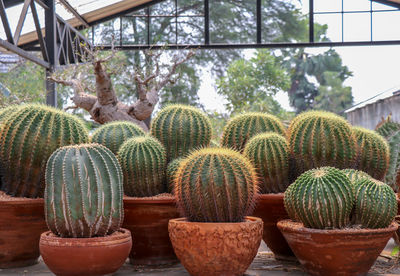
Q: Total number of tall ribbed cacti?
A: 1